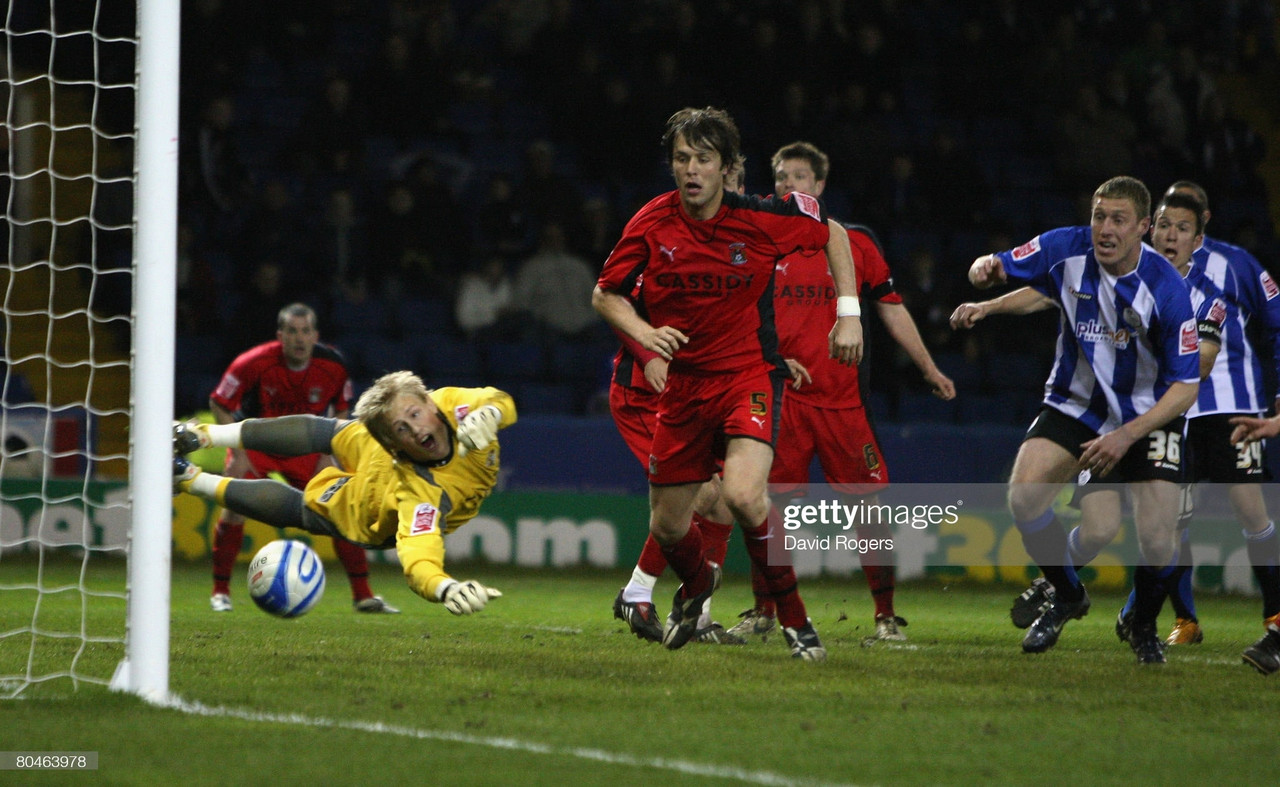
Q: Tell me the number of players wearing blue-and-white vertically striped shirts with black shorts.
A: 3